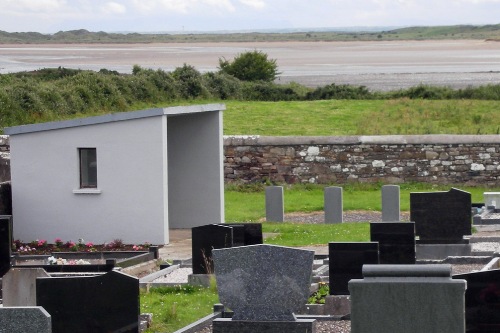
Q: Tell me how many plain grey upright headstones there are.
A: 3